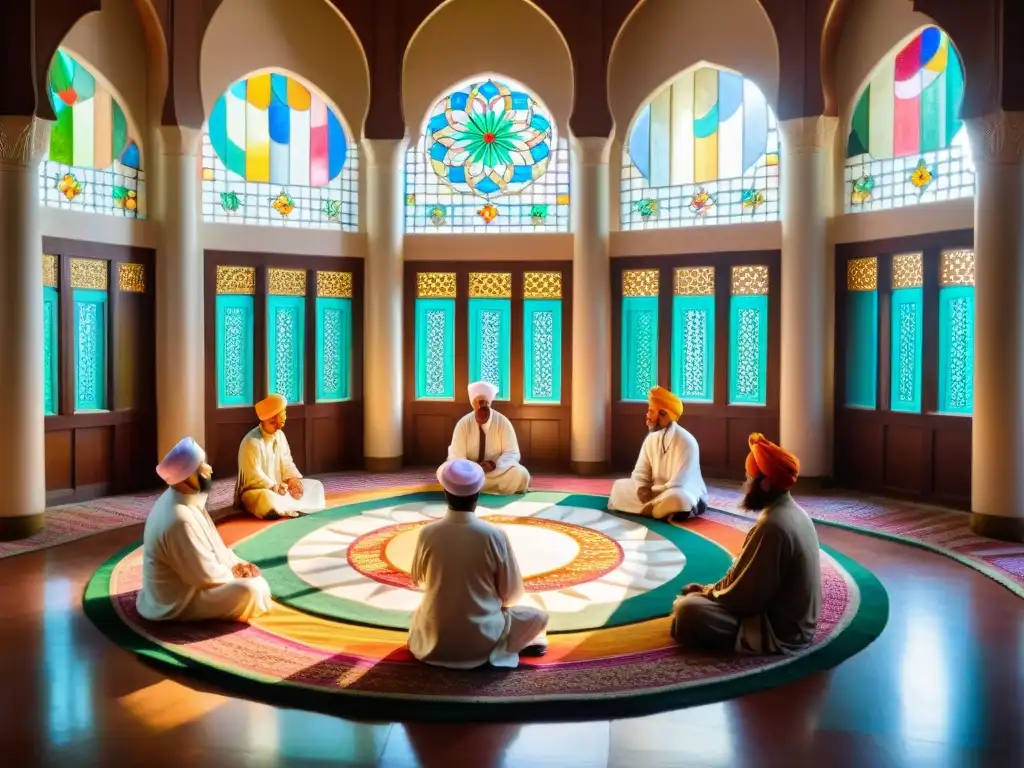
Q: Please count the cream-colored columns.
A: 6